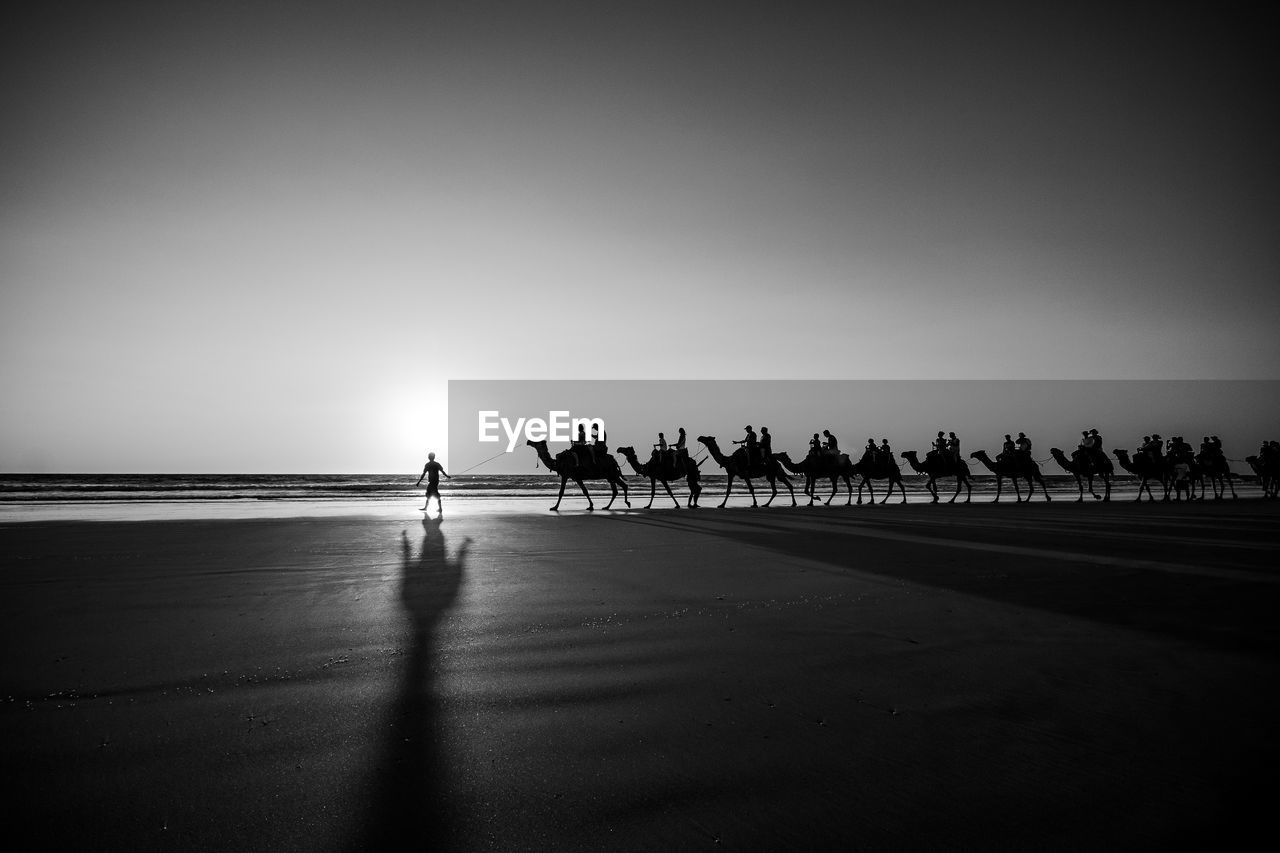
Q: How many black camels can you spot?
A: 12